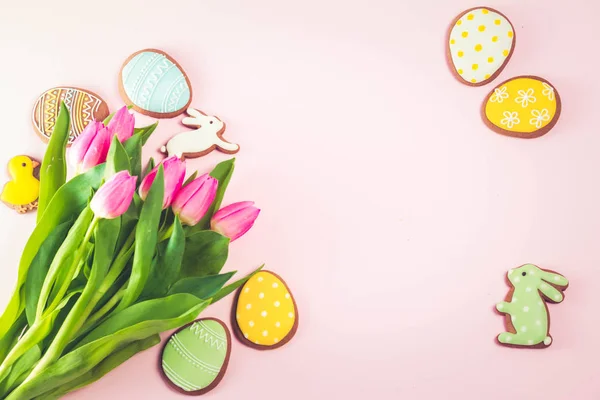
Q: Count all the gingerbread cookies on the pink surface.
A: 9